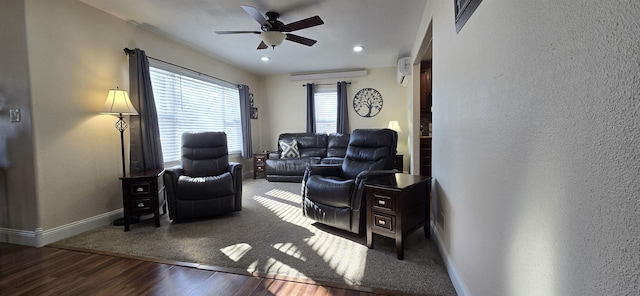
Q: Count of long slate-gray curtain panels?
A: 4